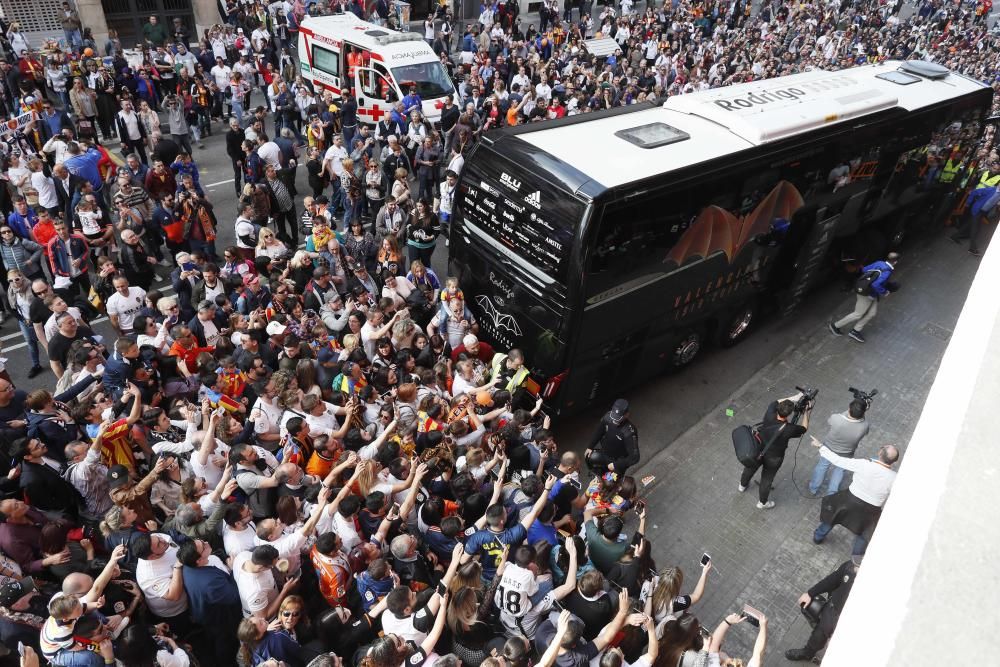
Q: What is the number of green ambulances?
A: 0